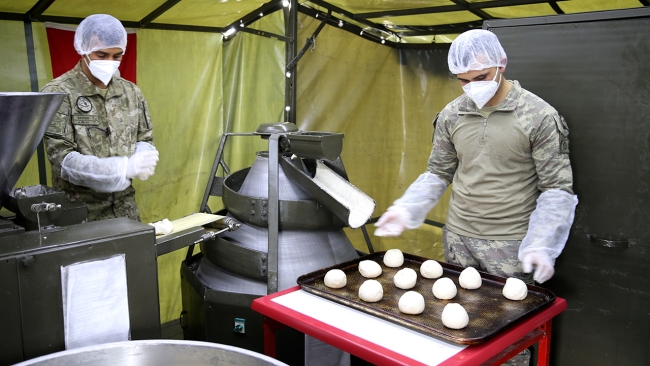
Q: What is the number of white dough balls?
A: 11